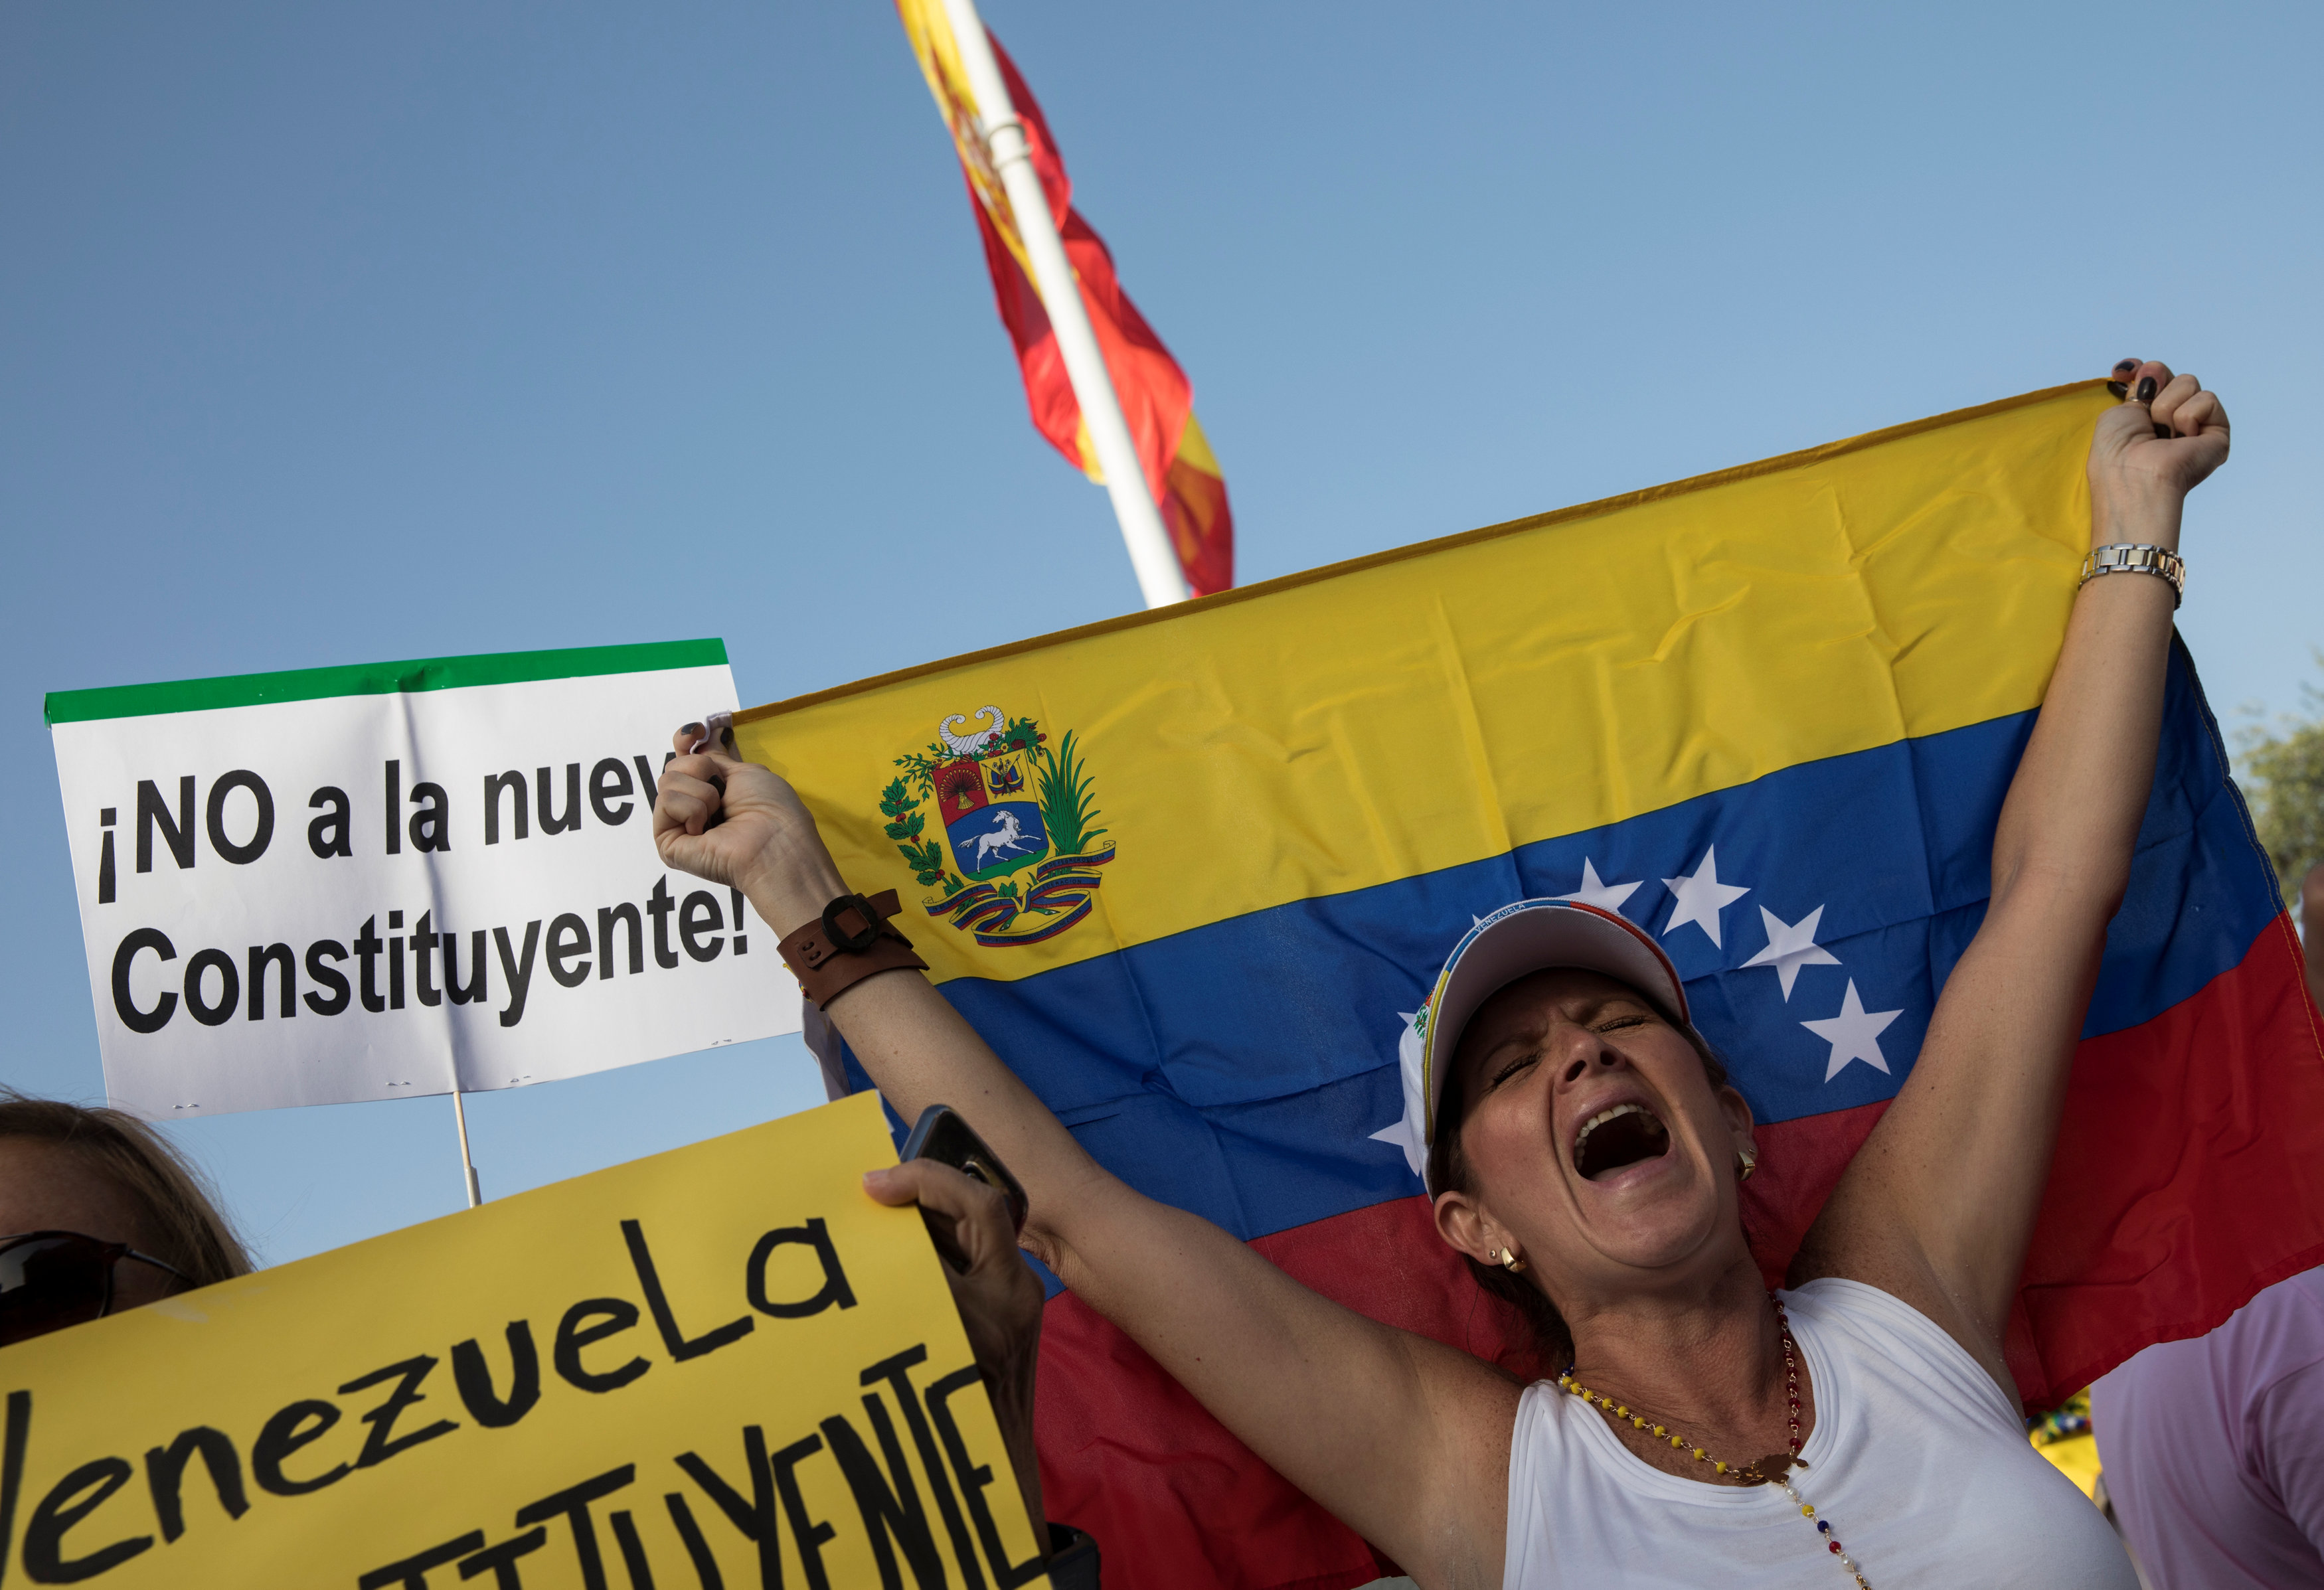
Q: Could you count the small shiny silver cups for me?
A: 0